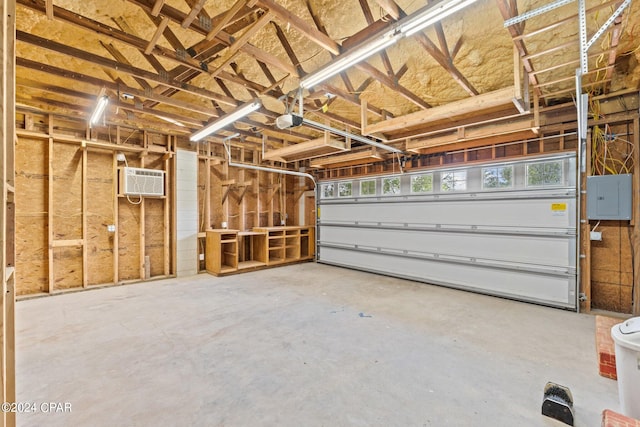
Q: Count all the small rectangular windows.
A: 8